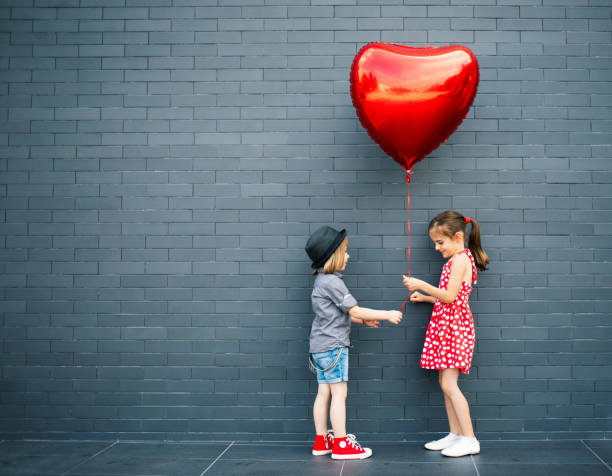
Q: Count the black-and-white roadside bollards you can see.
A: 0